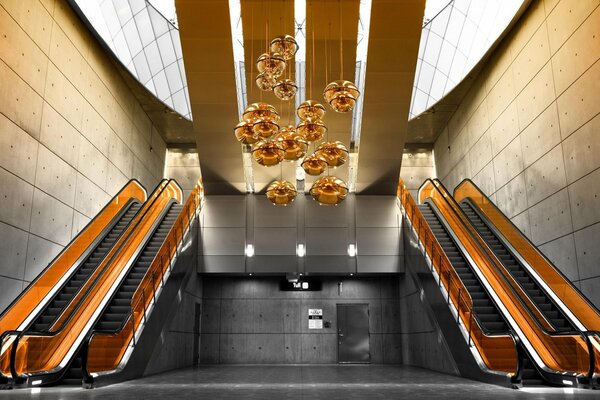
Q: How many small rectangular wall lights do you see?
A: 3